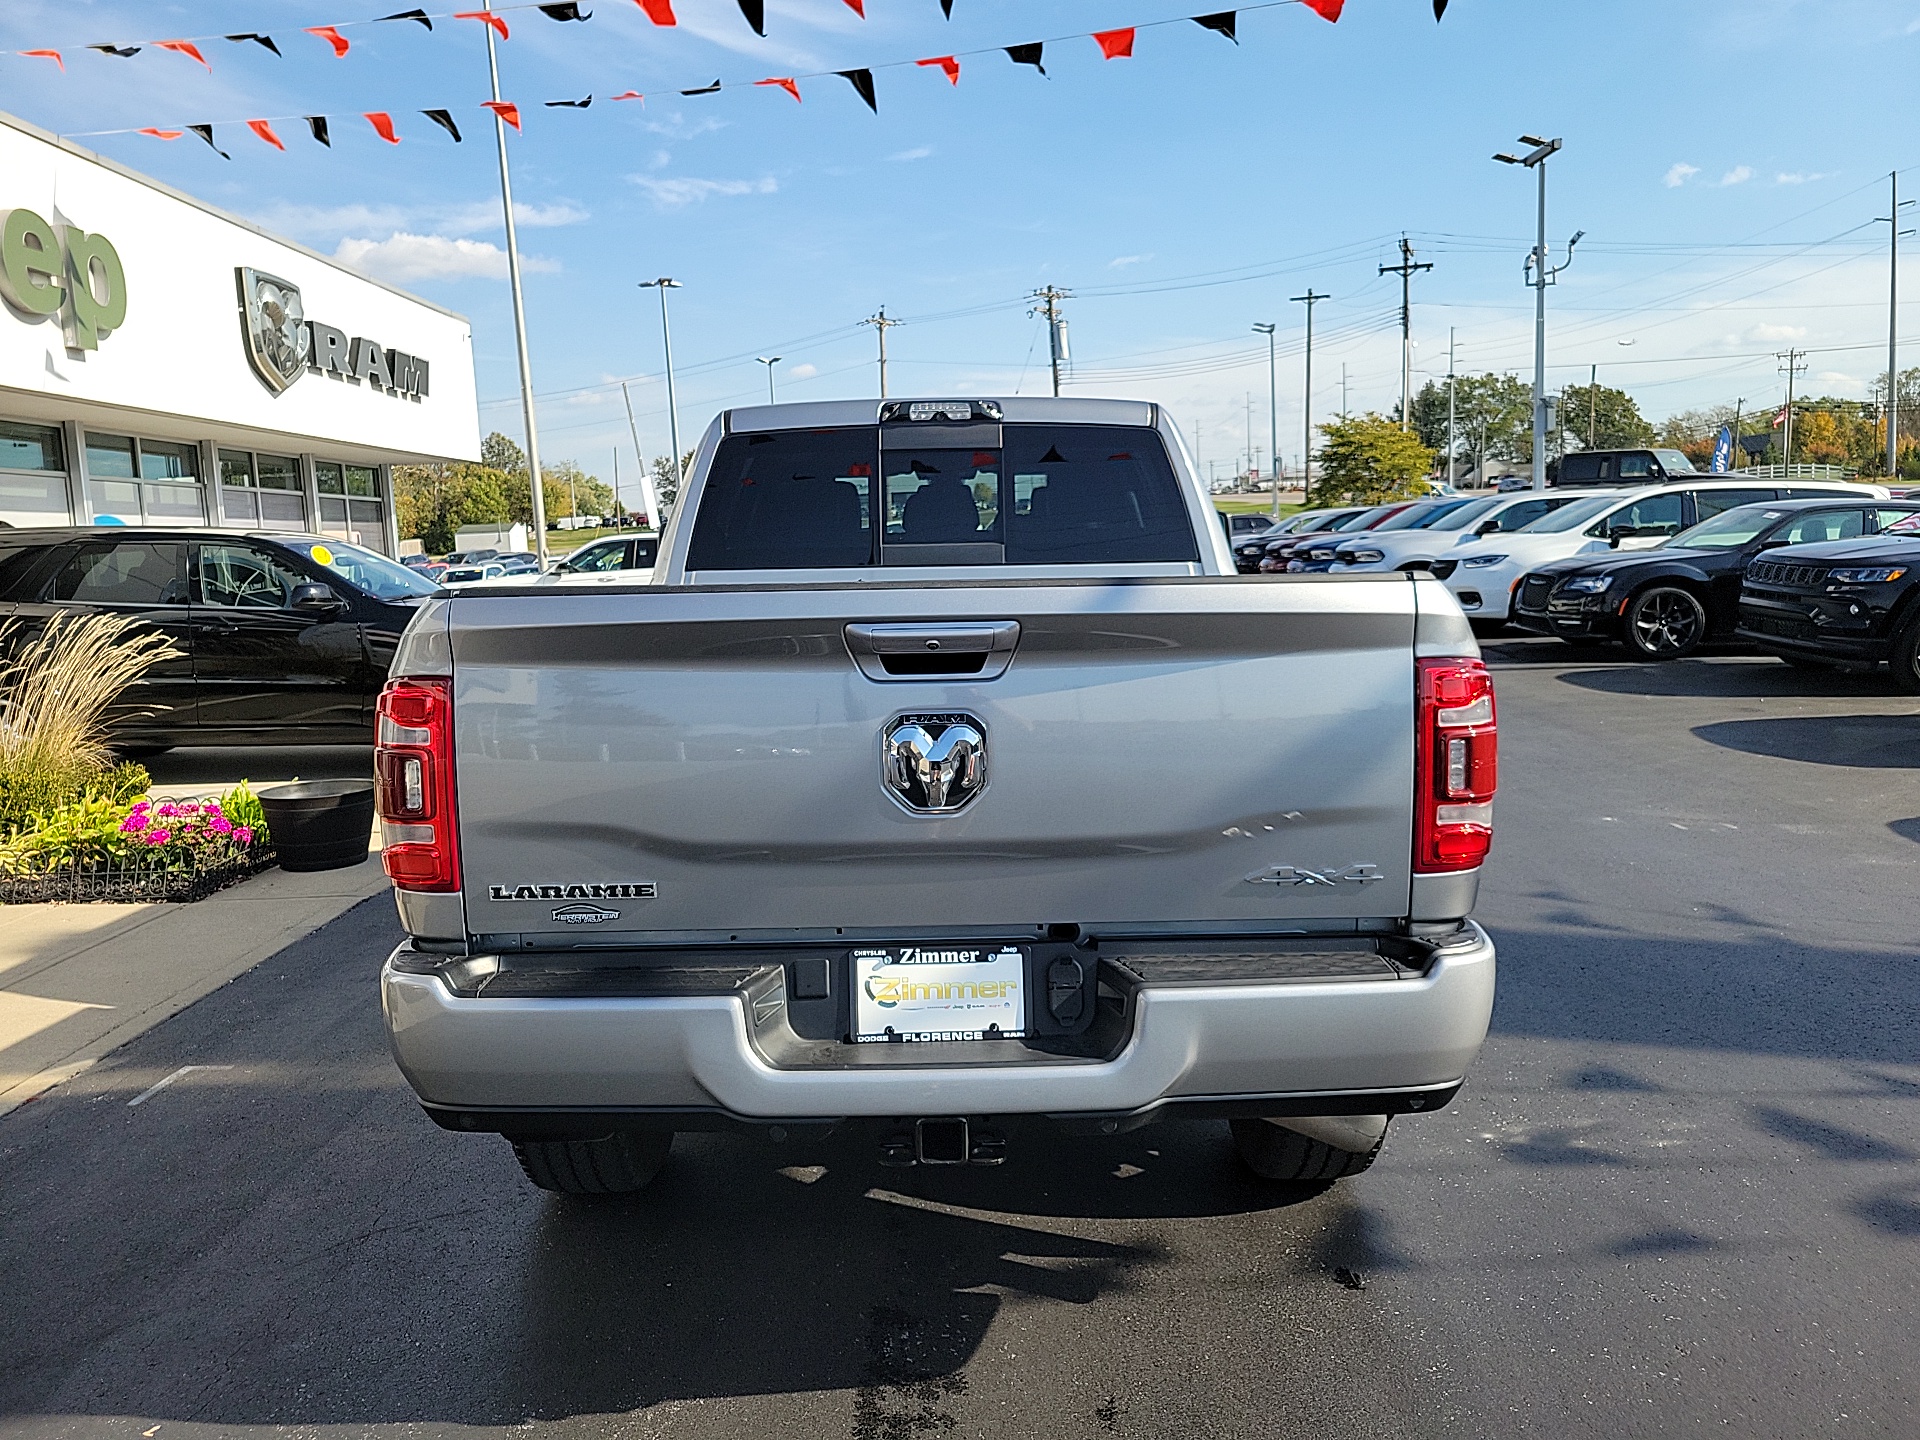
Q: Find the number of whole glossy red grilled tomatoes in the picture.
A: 0